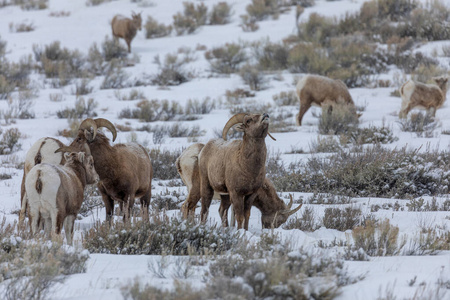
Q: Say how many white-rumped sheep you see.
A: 5